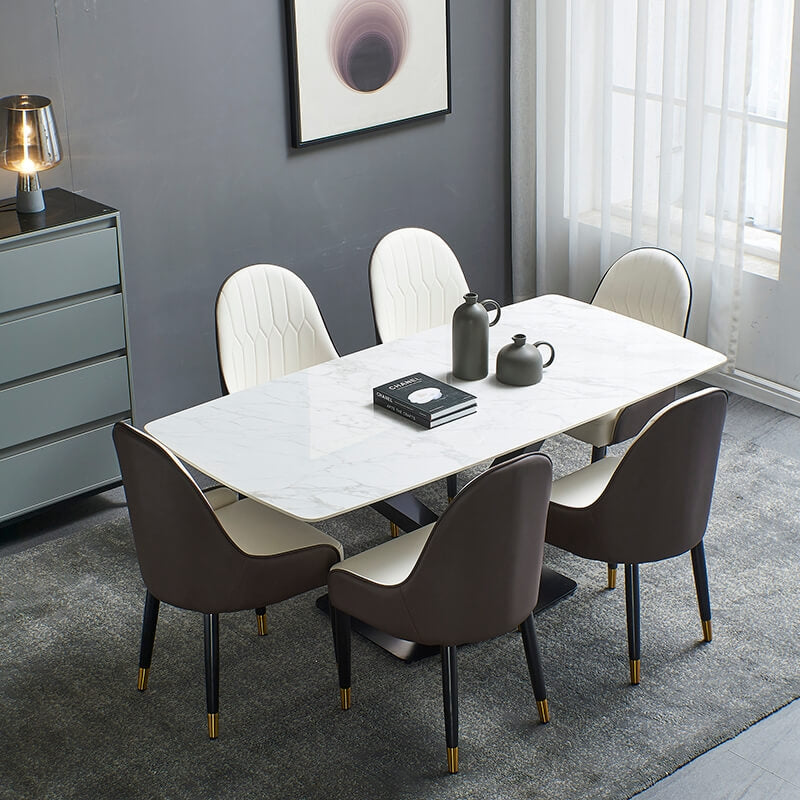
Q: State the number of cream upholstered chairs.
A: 6